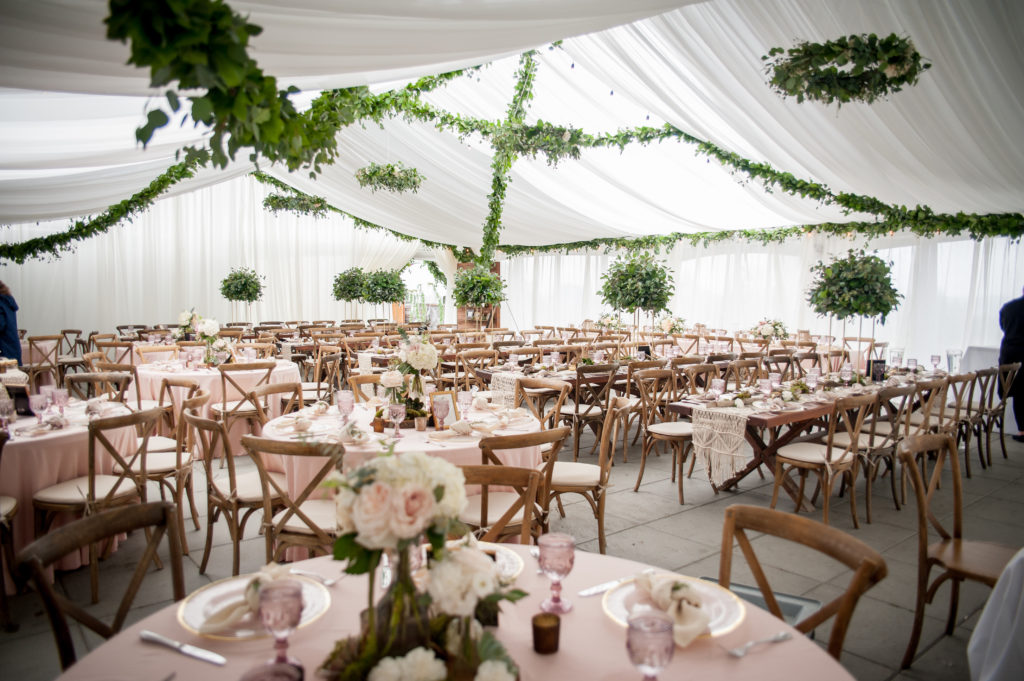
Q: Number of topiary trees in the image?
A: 6